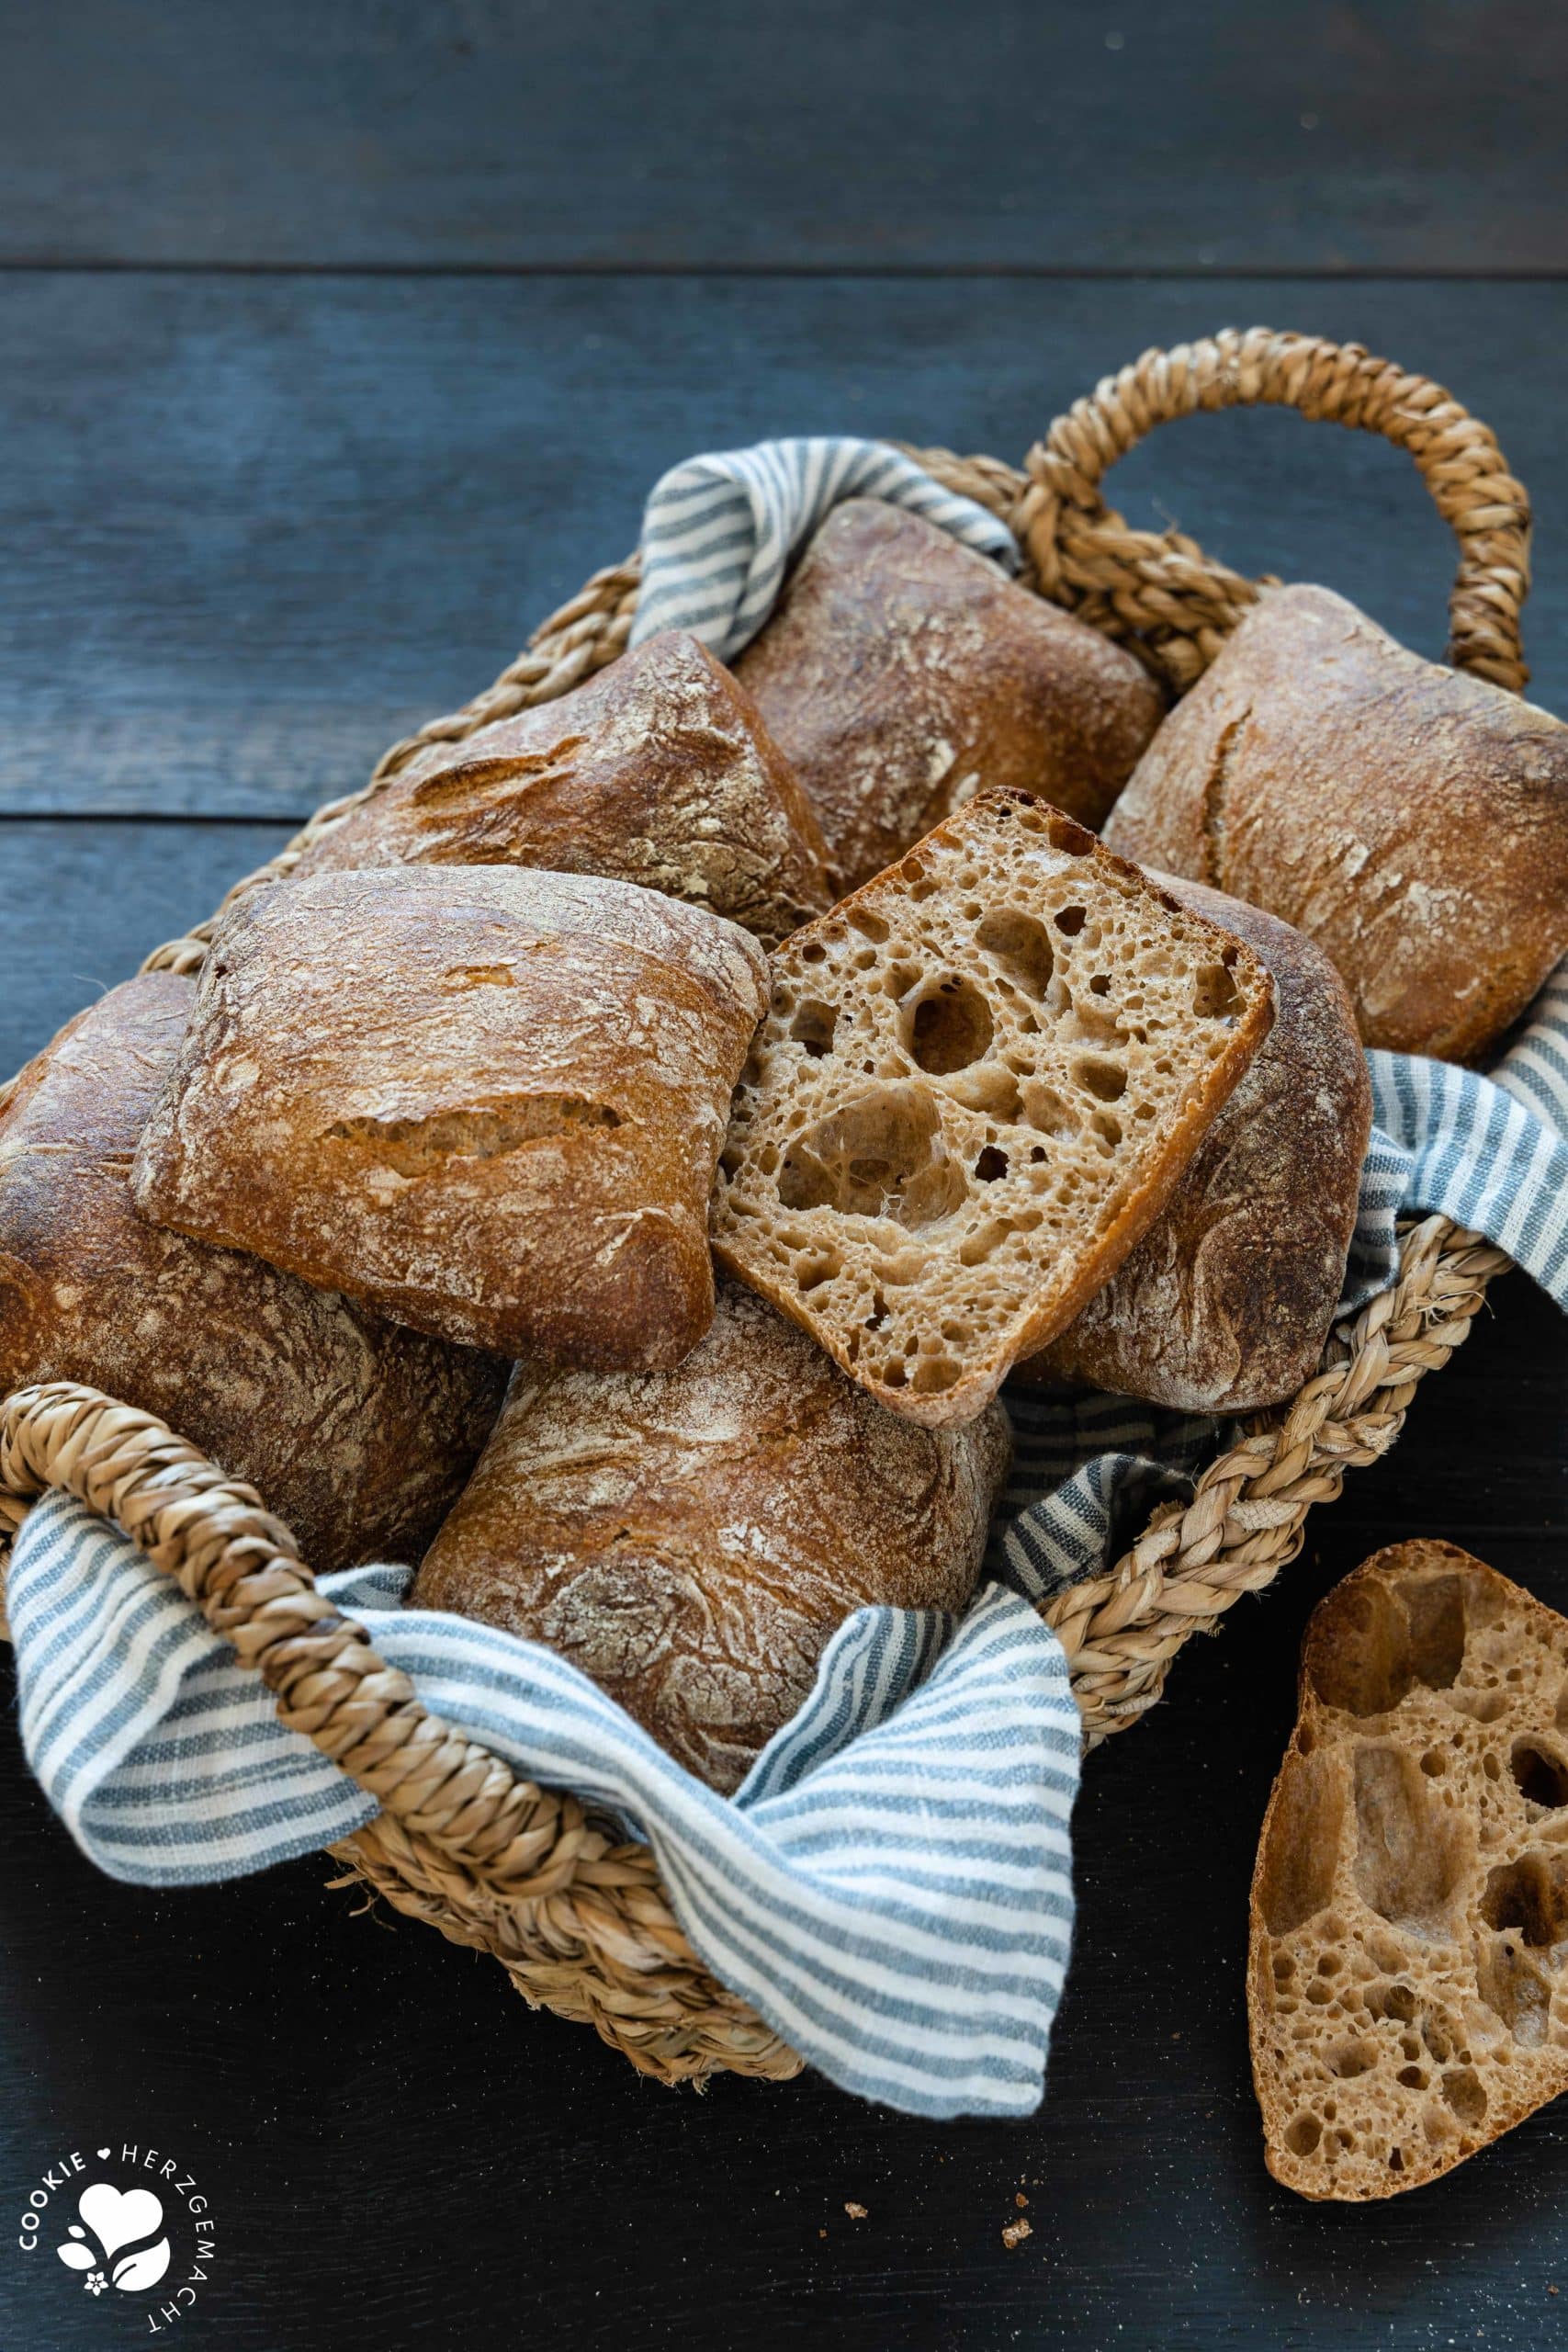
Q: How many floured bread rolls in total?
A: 7